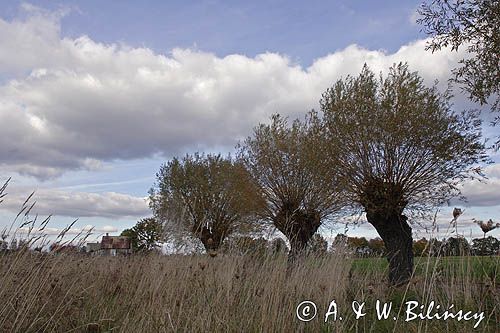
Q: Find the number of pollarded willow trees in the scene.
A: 3